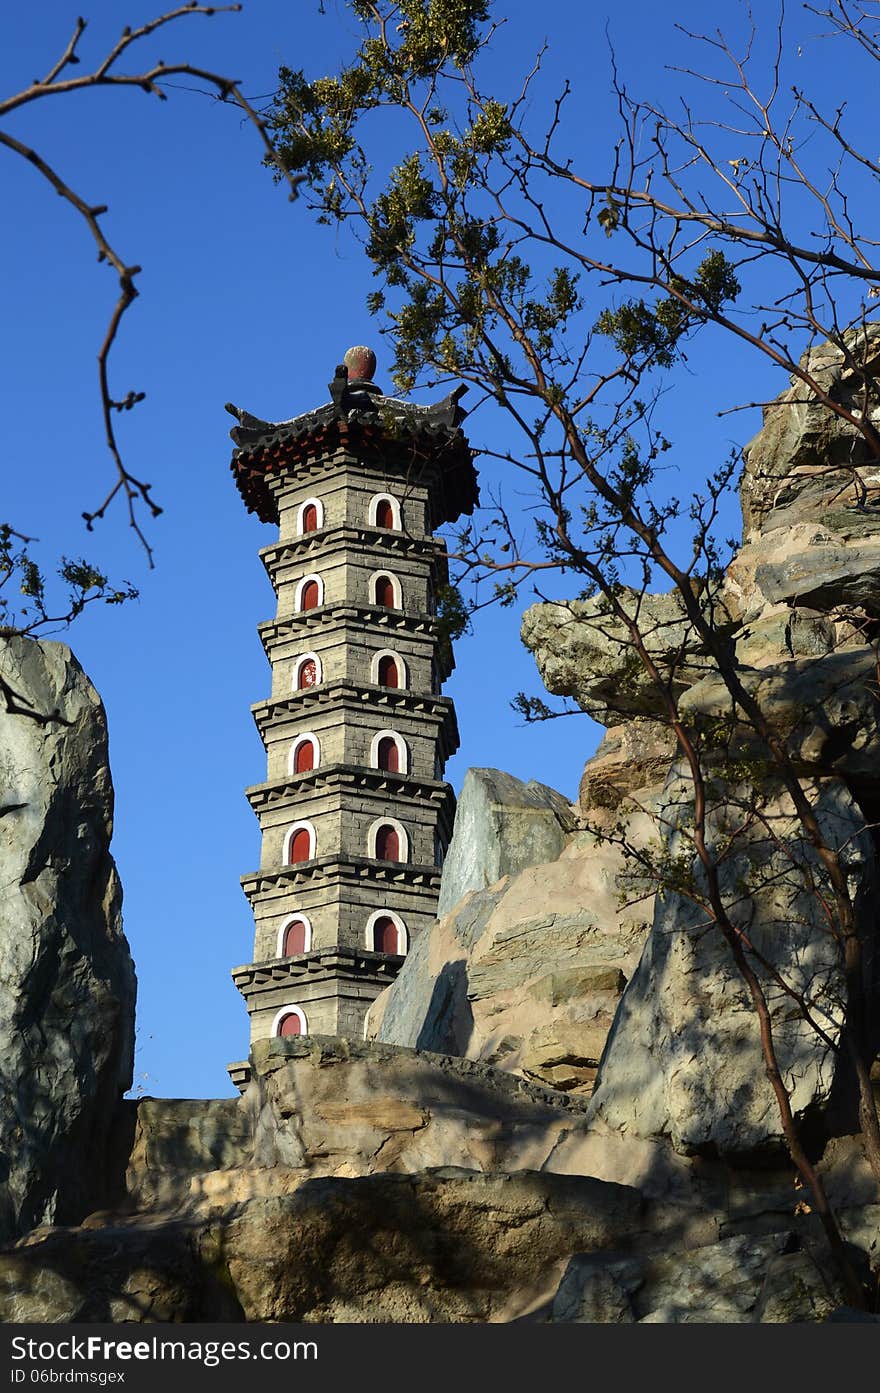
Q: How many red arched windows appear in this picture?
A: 13